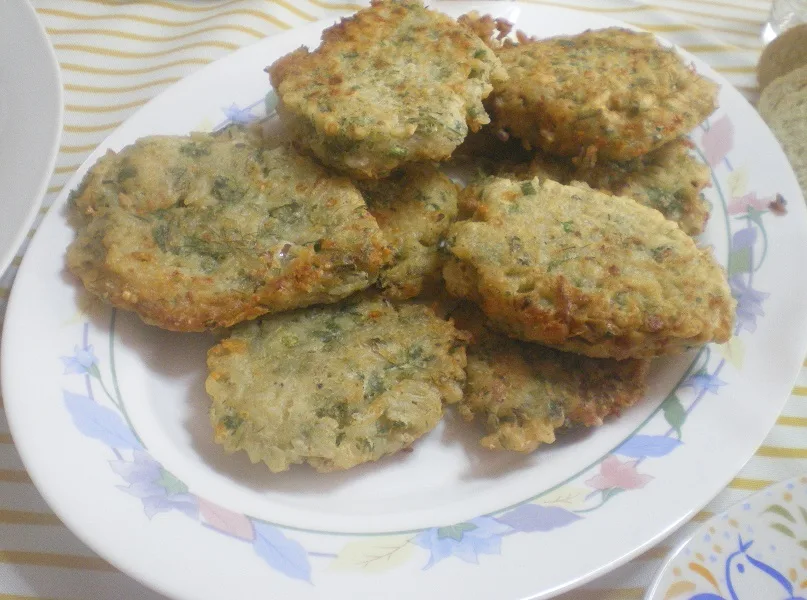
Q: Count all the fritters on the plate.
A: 8